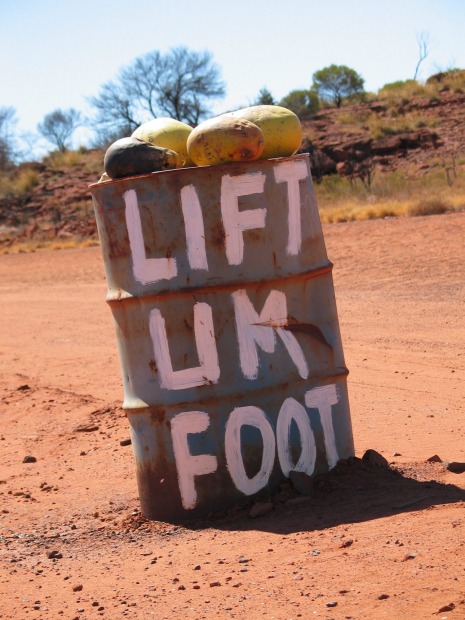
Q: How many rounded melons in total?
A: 4